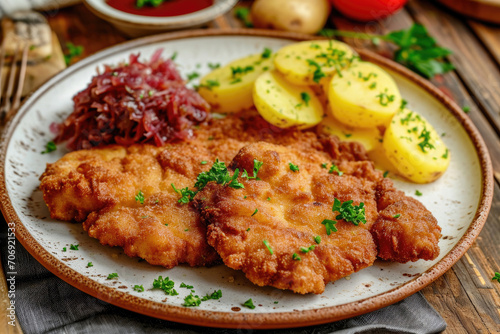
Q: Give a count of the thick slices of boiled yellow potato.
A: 6